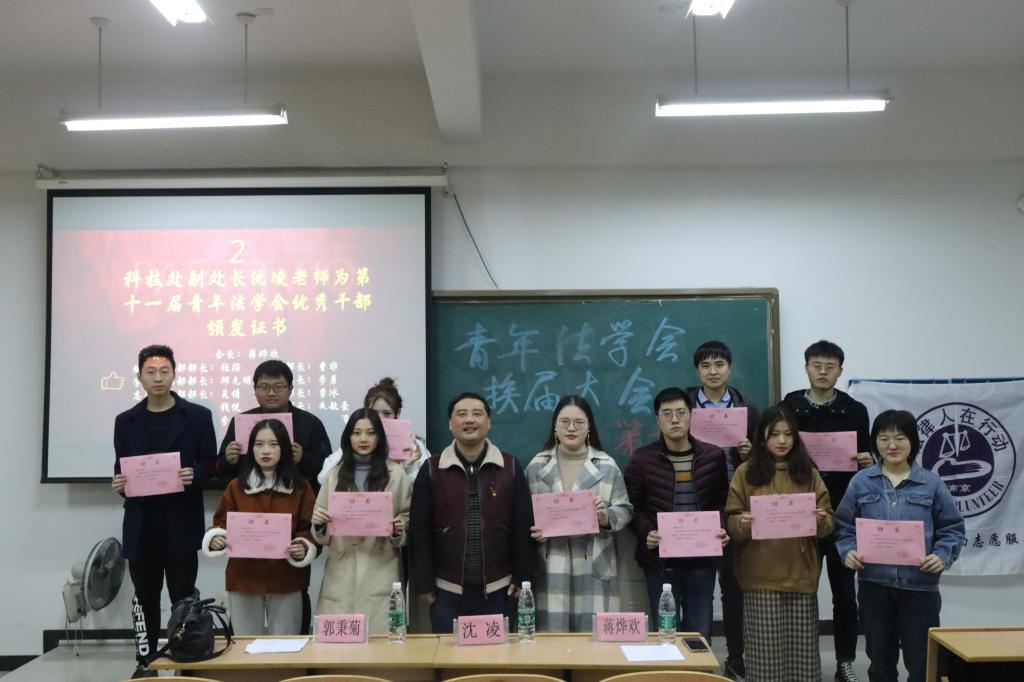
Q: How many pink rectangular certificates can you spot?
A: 11